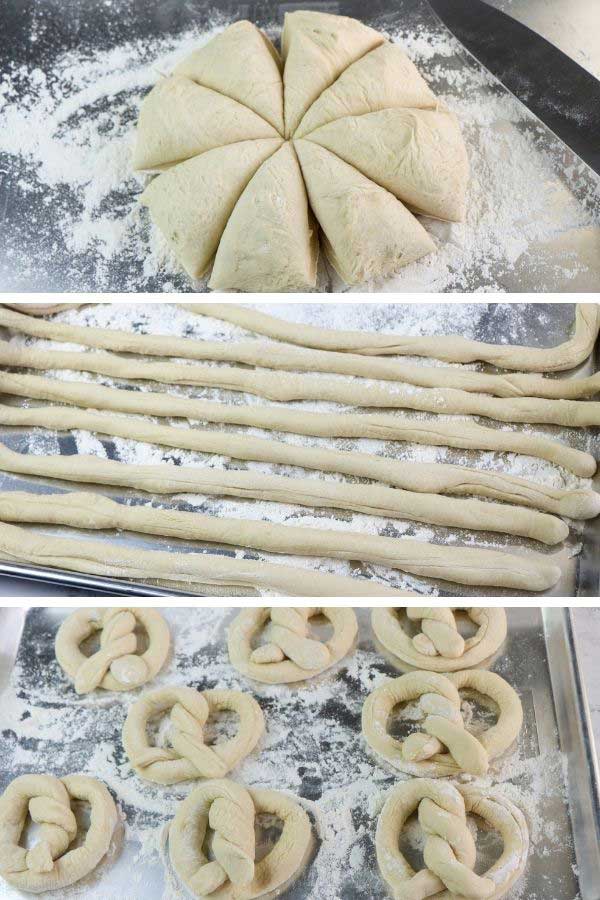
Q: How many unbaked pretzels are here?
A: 8